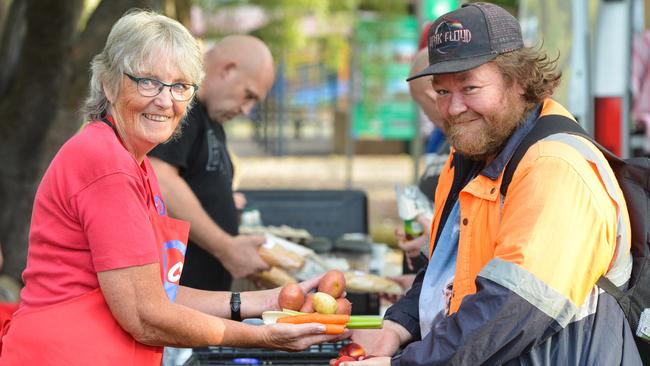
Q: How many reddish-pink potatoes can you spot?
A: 4